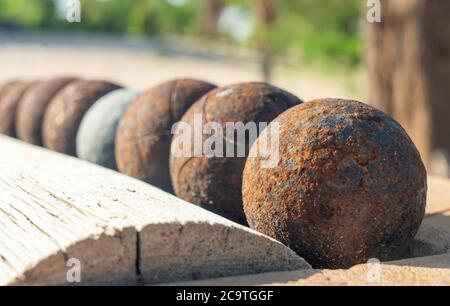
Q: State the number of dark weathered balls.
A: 6